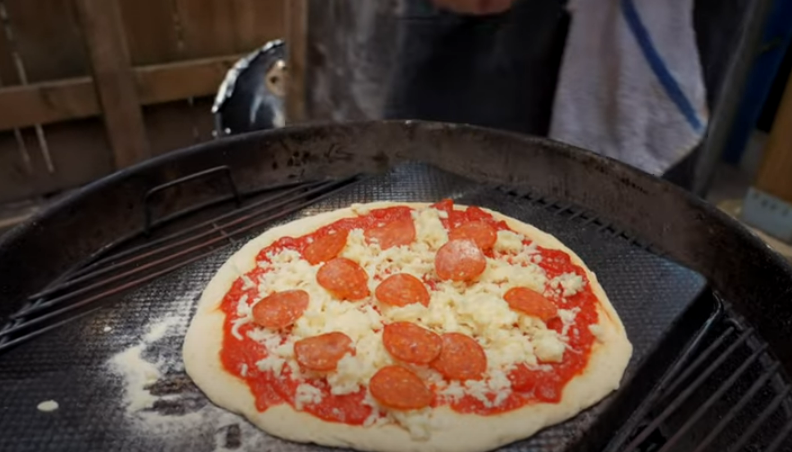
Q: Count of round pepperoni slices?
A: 12